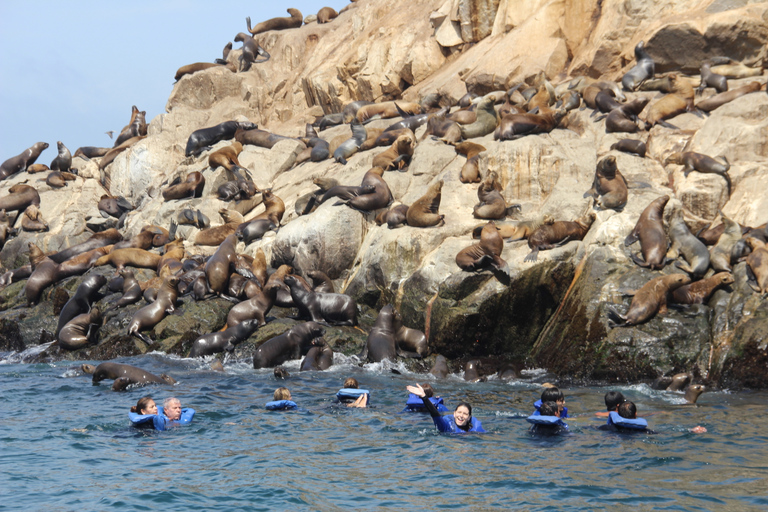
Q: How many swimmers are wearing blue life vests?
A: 9